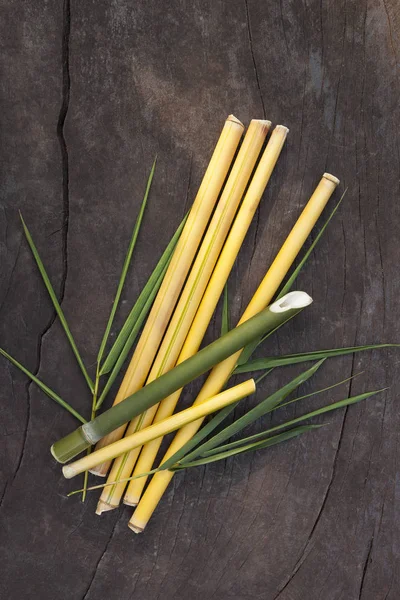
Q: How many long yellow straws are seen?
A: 4